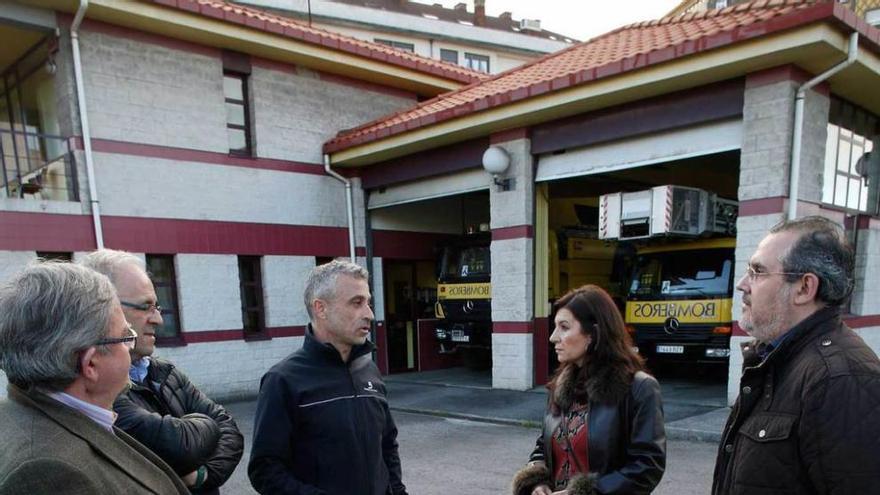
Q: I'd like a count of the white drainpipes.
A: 3